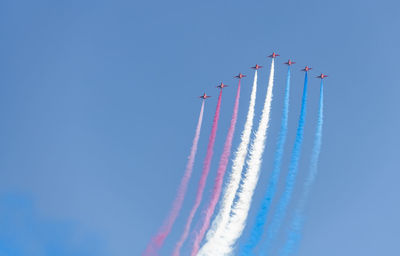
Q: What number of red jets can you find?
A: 8